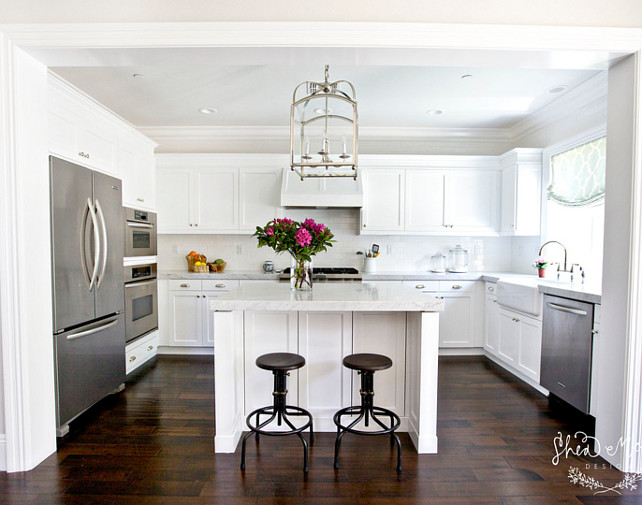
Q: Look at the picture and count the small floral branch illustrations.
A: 2